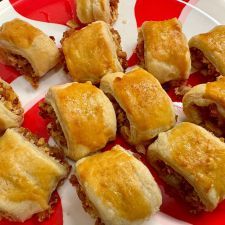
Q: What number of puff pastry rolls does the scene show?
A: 12